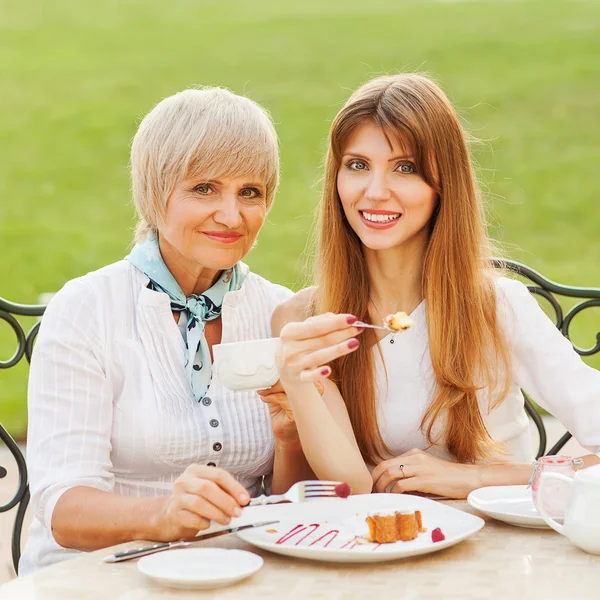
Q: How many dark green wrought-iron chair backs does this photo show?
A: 2